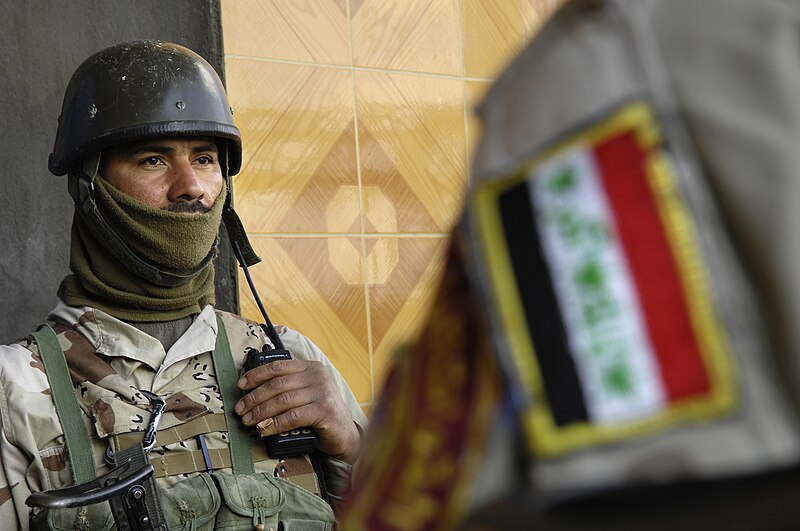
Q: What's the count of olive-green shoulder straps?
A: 2